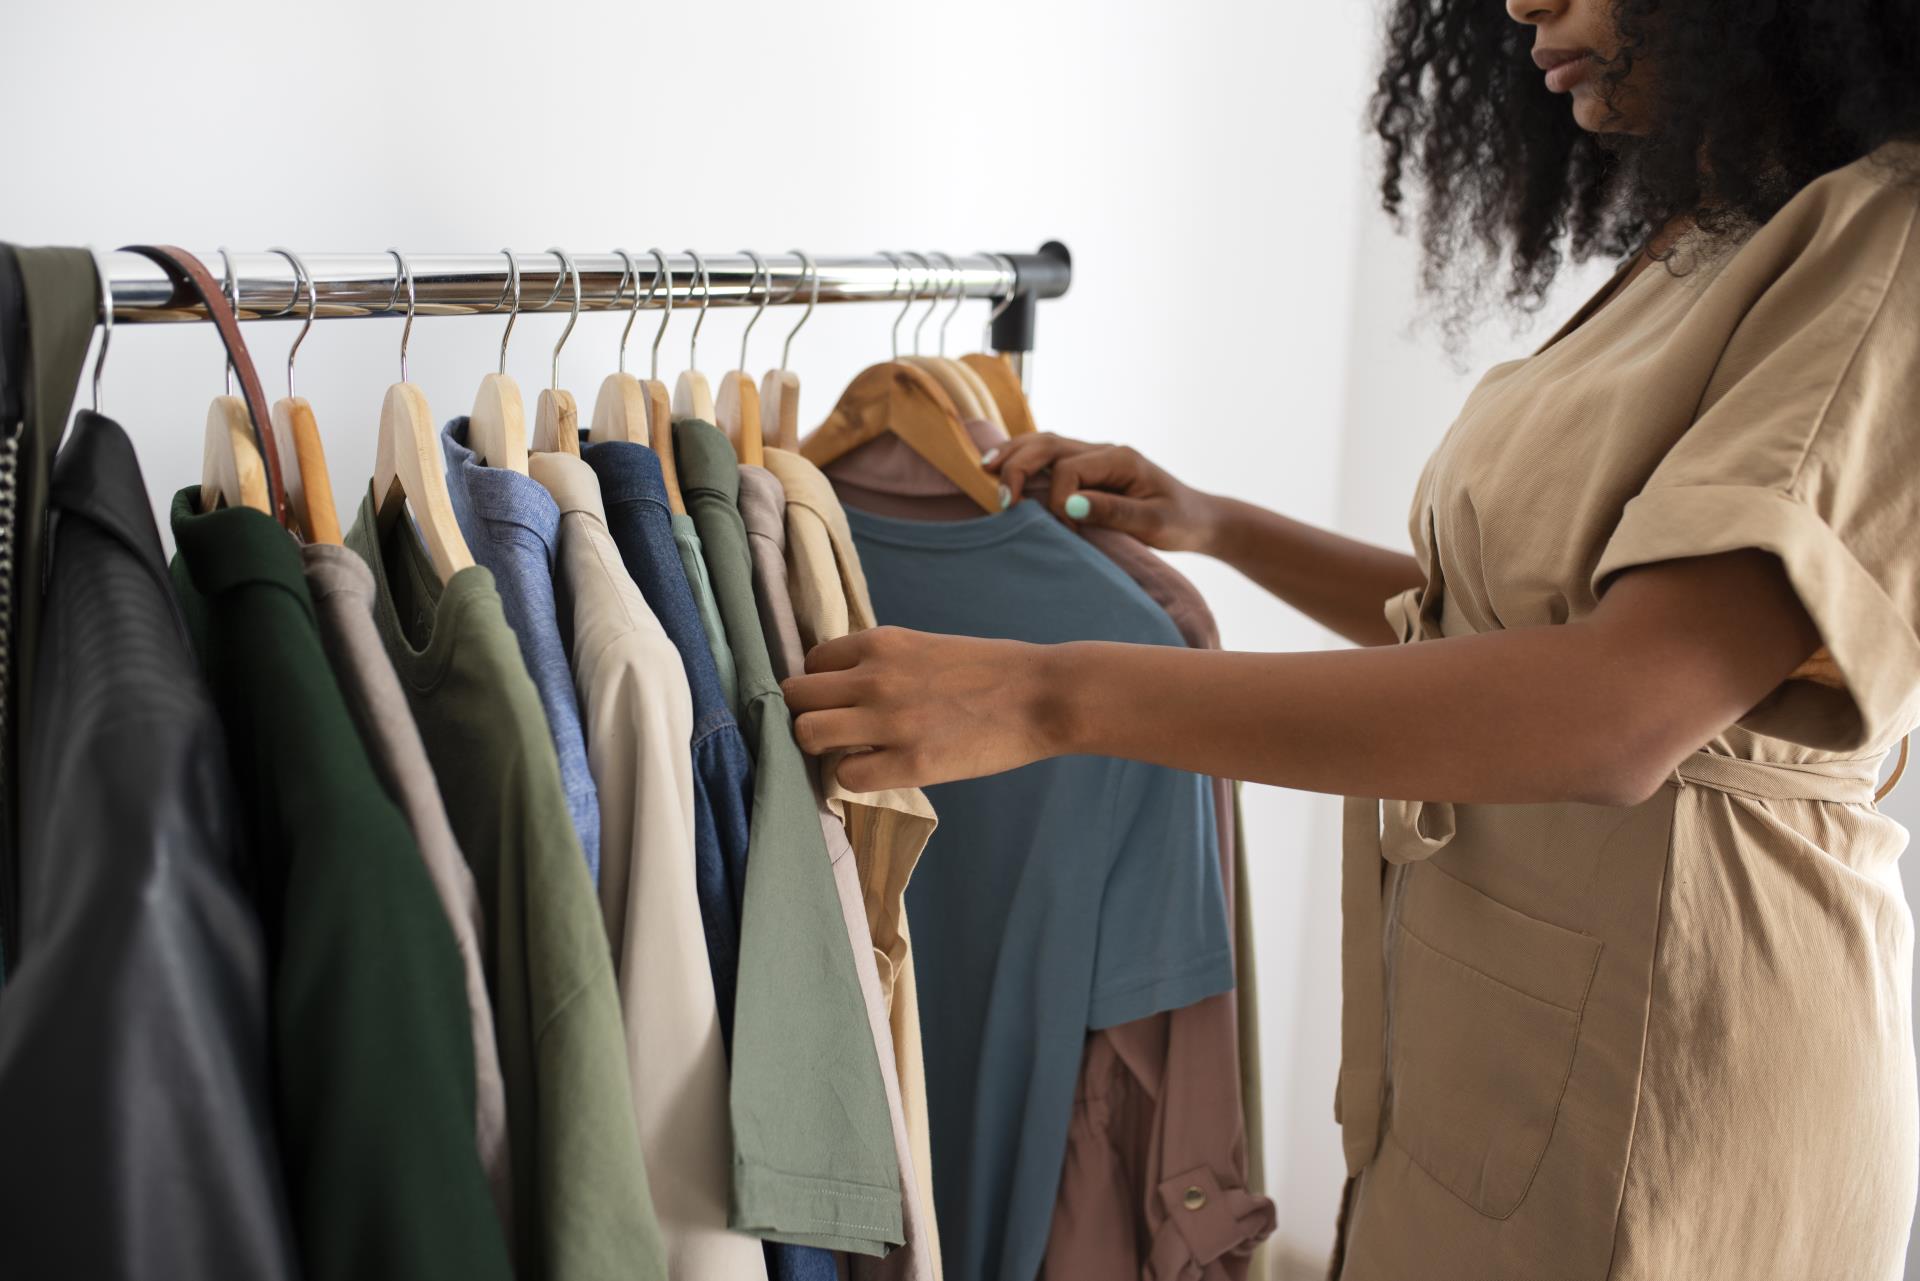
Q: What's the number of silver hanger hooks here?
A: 15